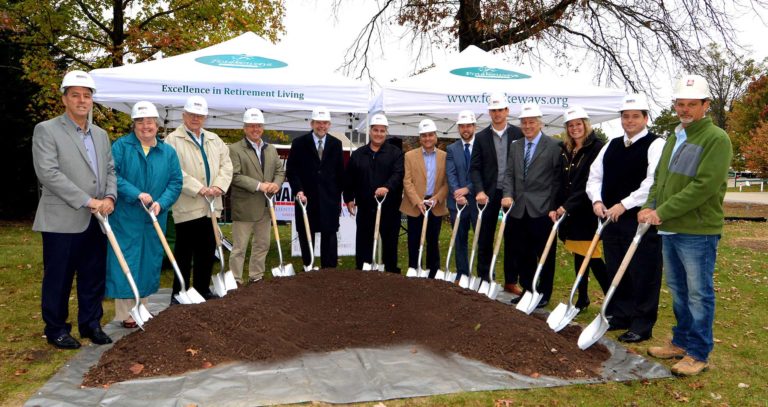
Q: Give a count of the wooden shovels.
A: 13